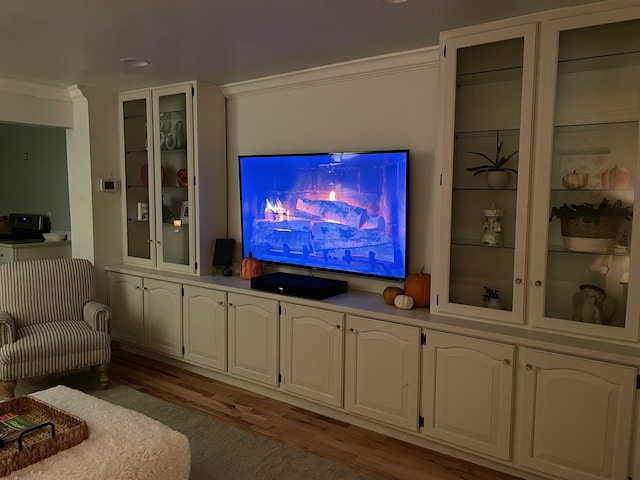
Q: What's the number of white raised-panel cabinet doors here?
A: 8